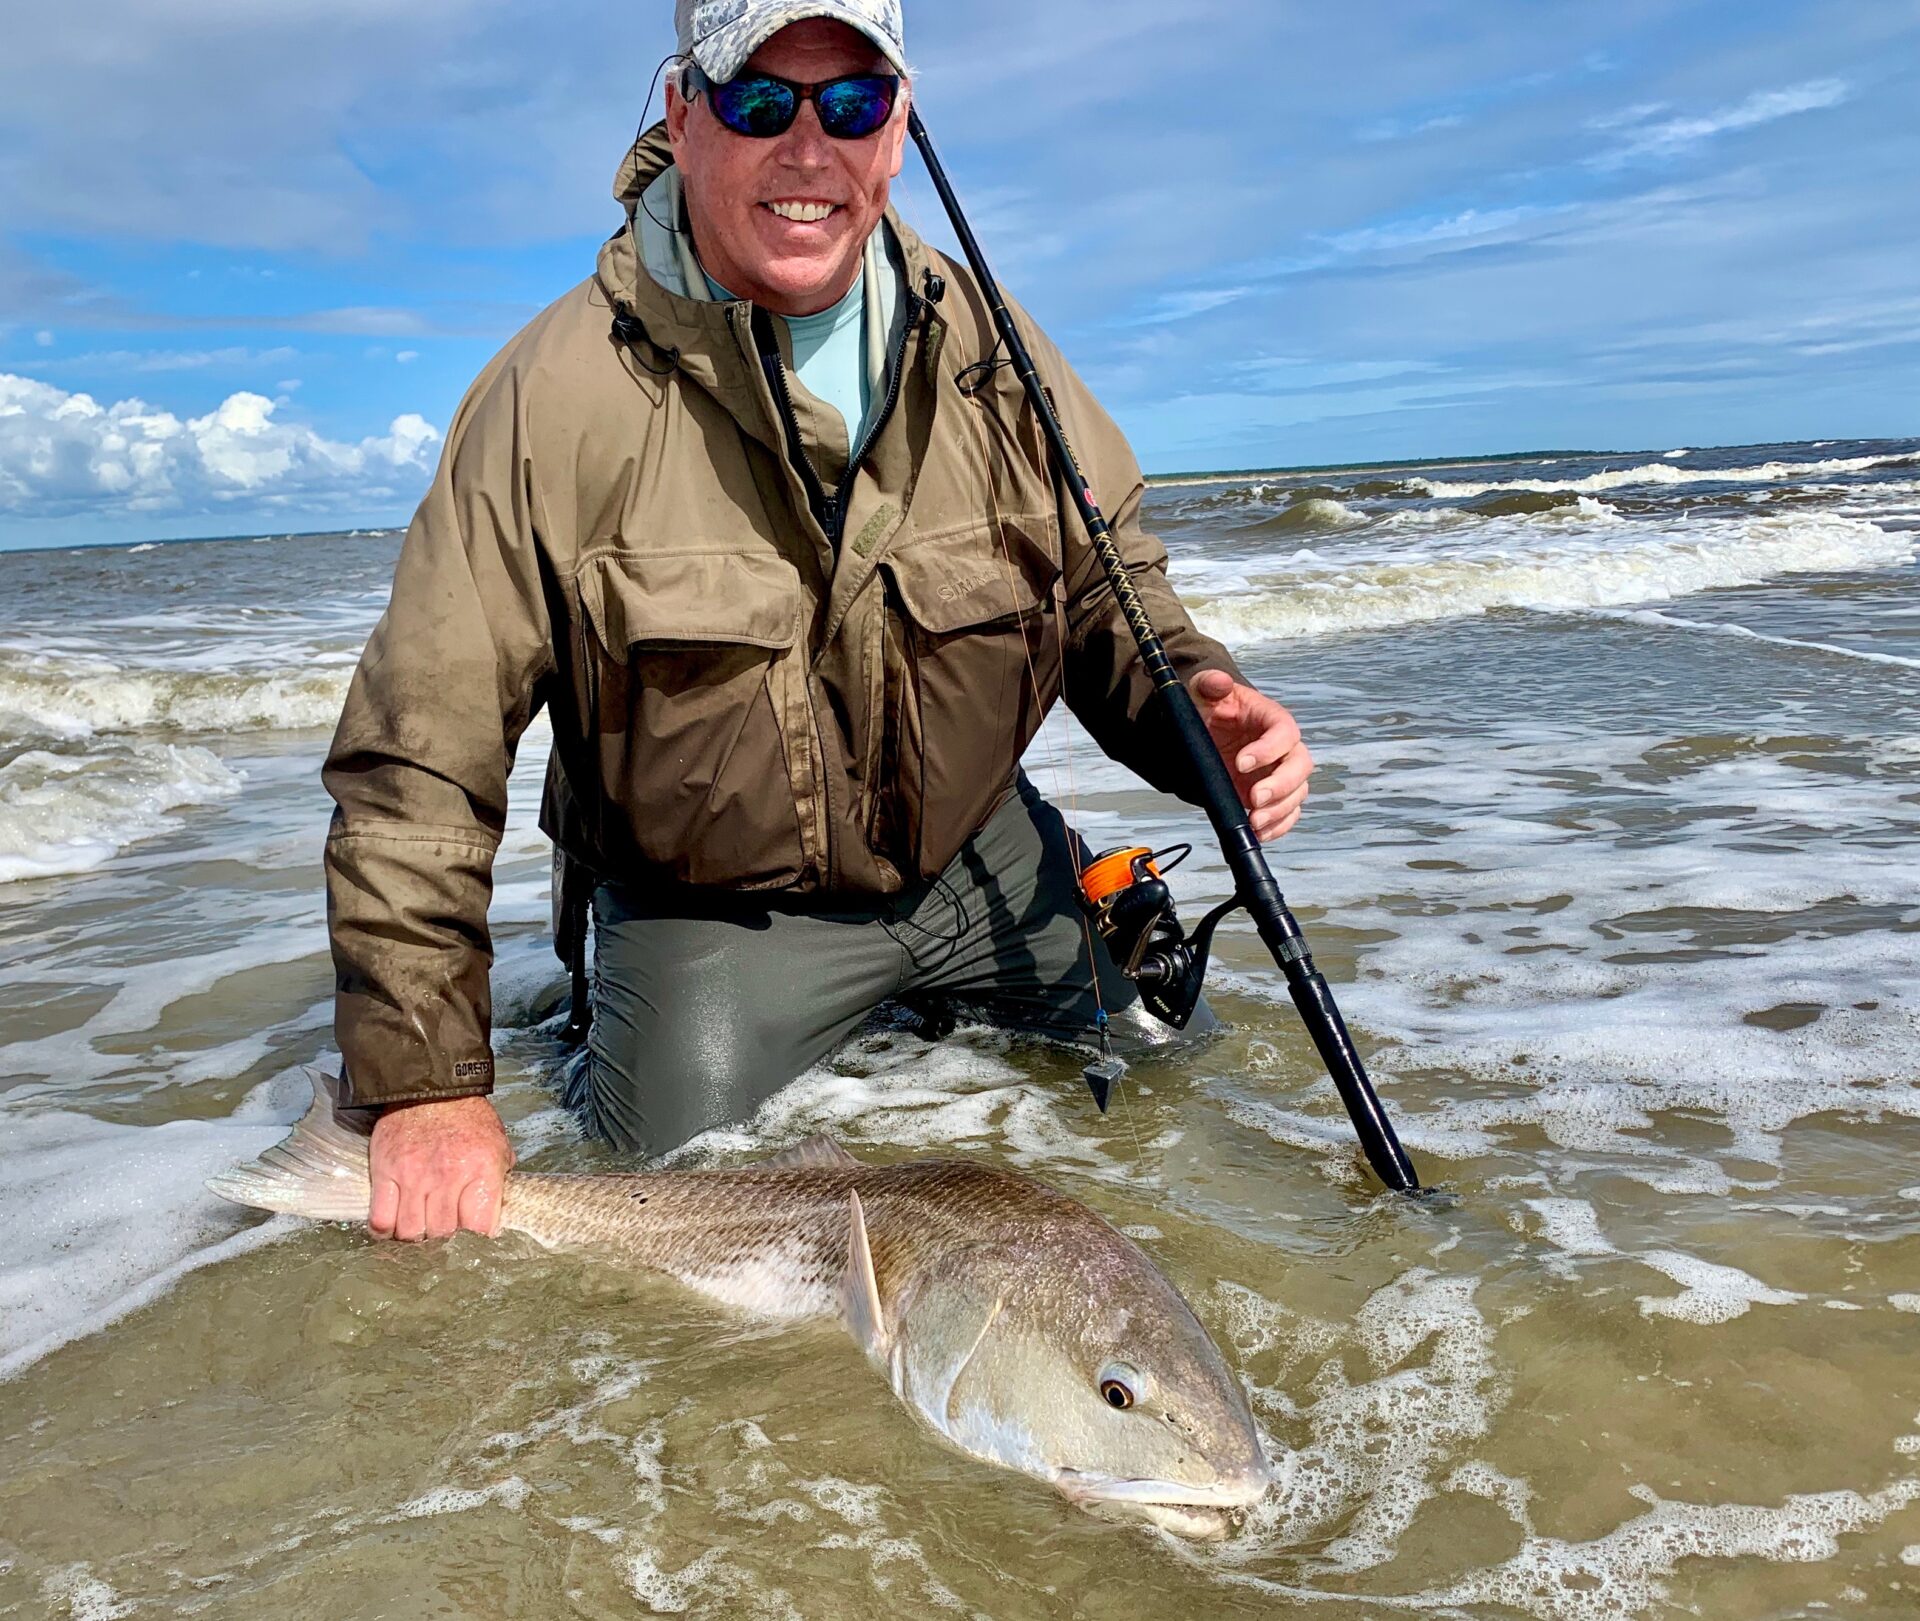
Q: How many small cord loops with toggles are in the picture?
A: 2